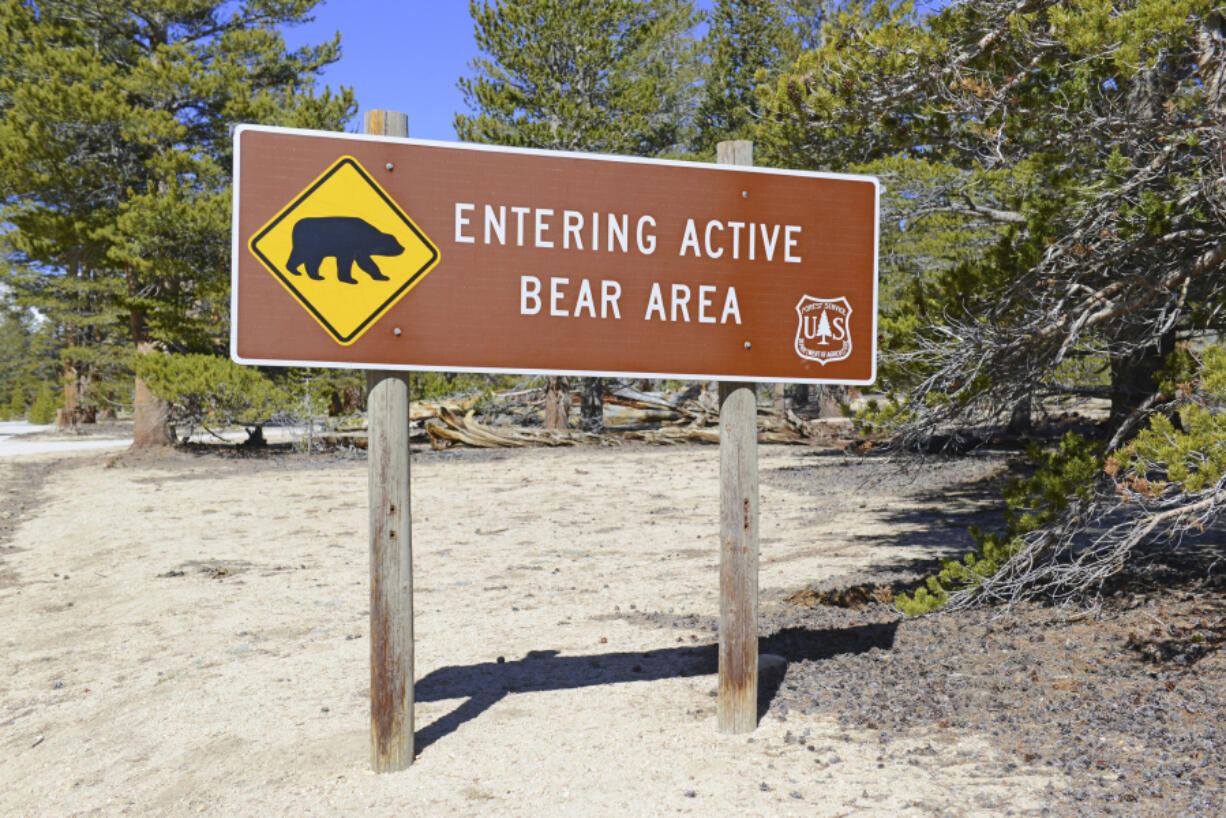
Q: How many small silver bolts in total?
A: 4